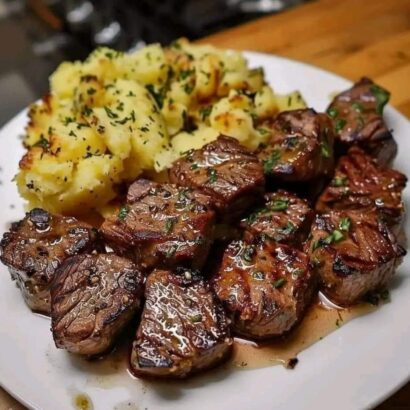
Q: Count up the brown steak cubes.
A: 11